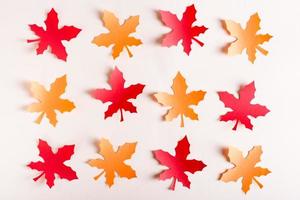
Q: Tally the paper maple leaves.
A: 12